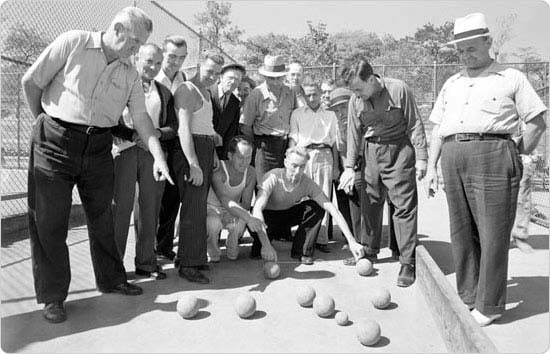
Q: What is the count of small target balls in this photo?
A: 1